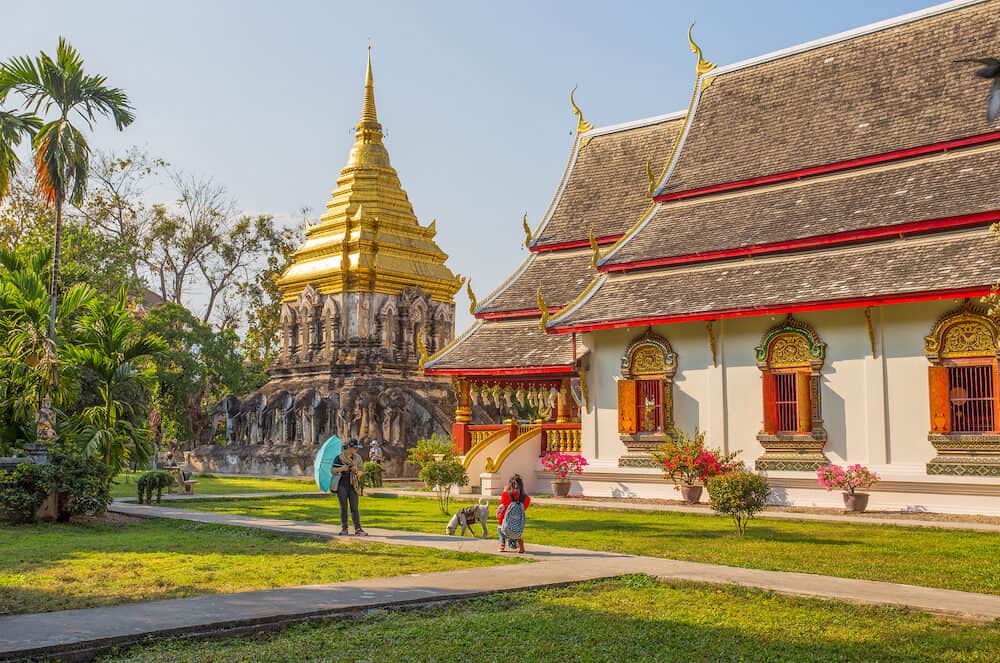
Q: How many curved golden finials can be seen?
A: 8